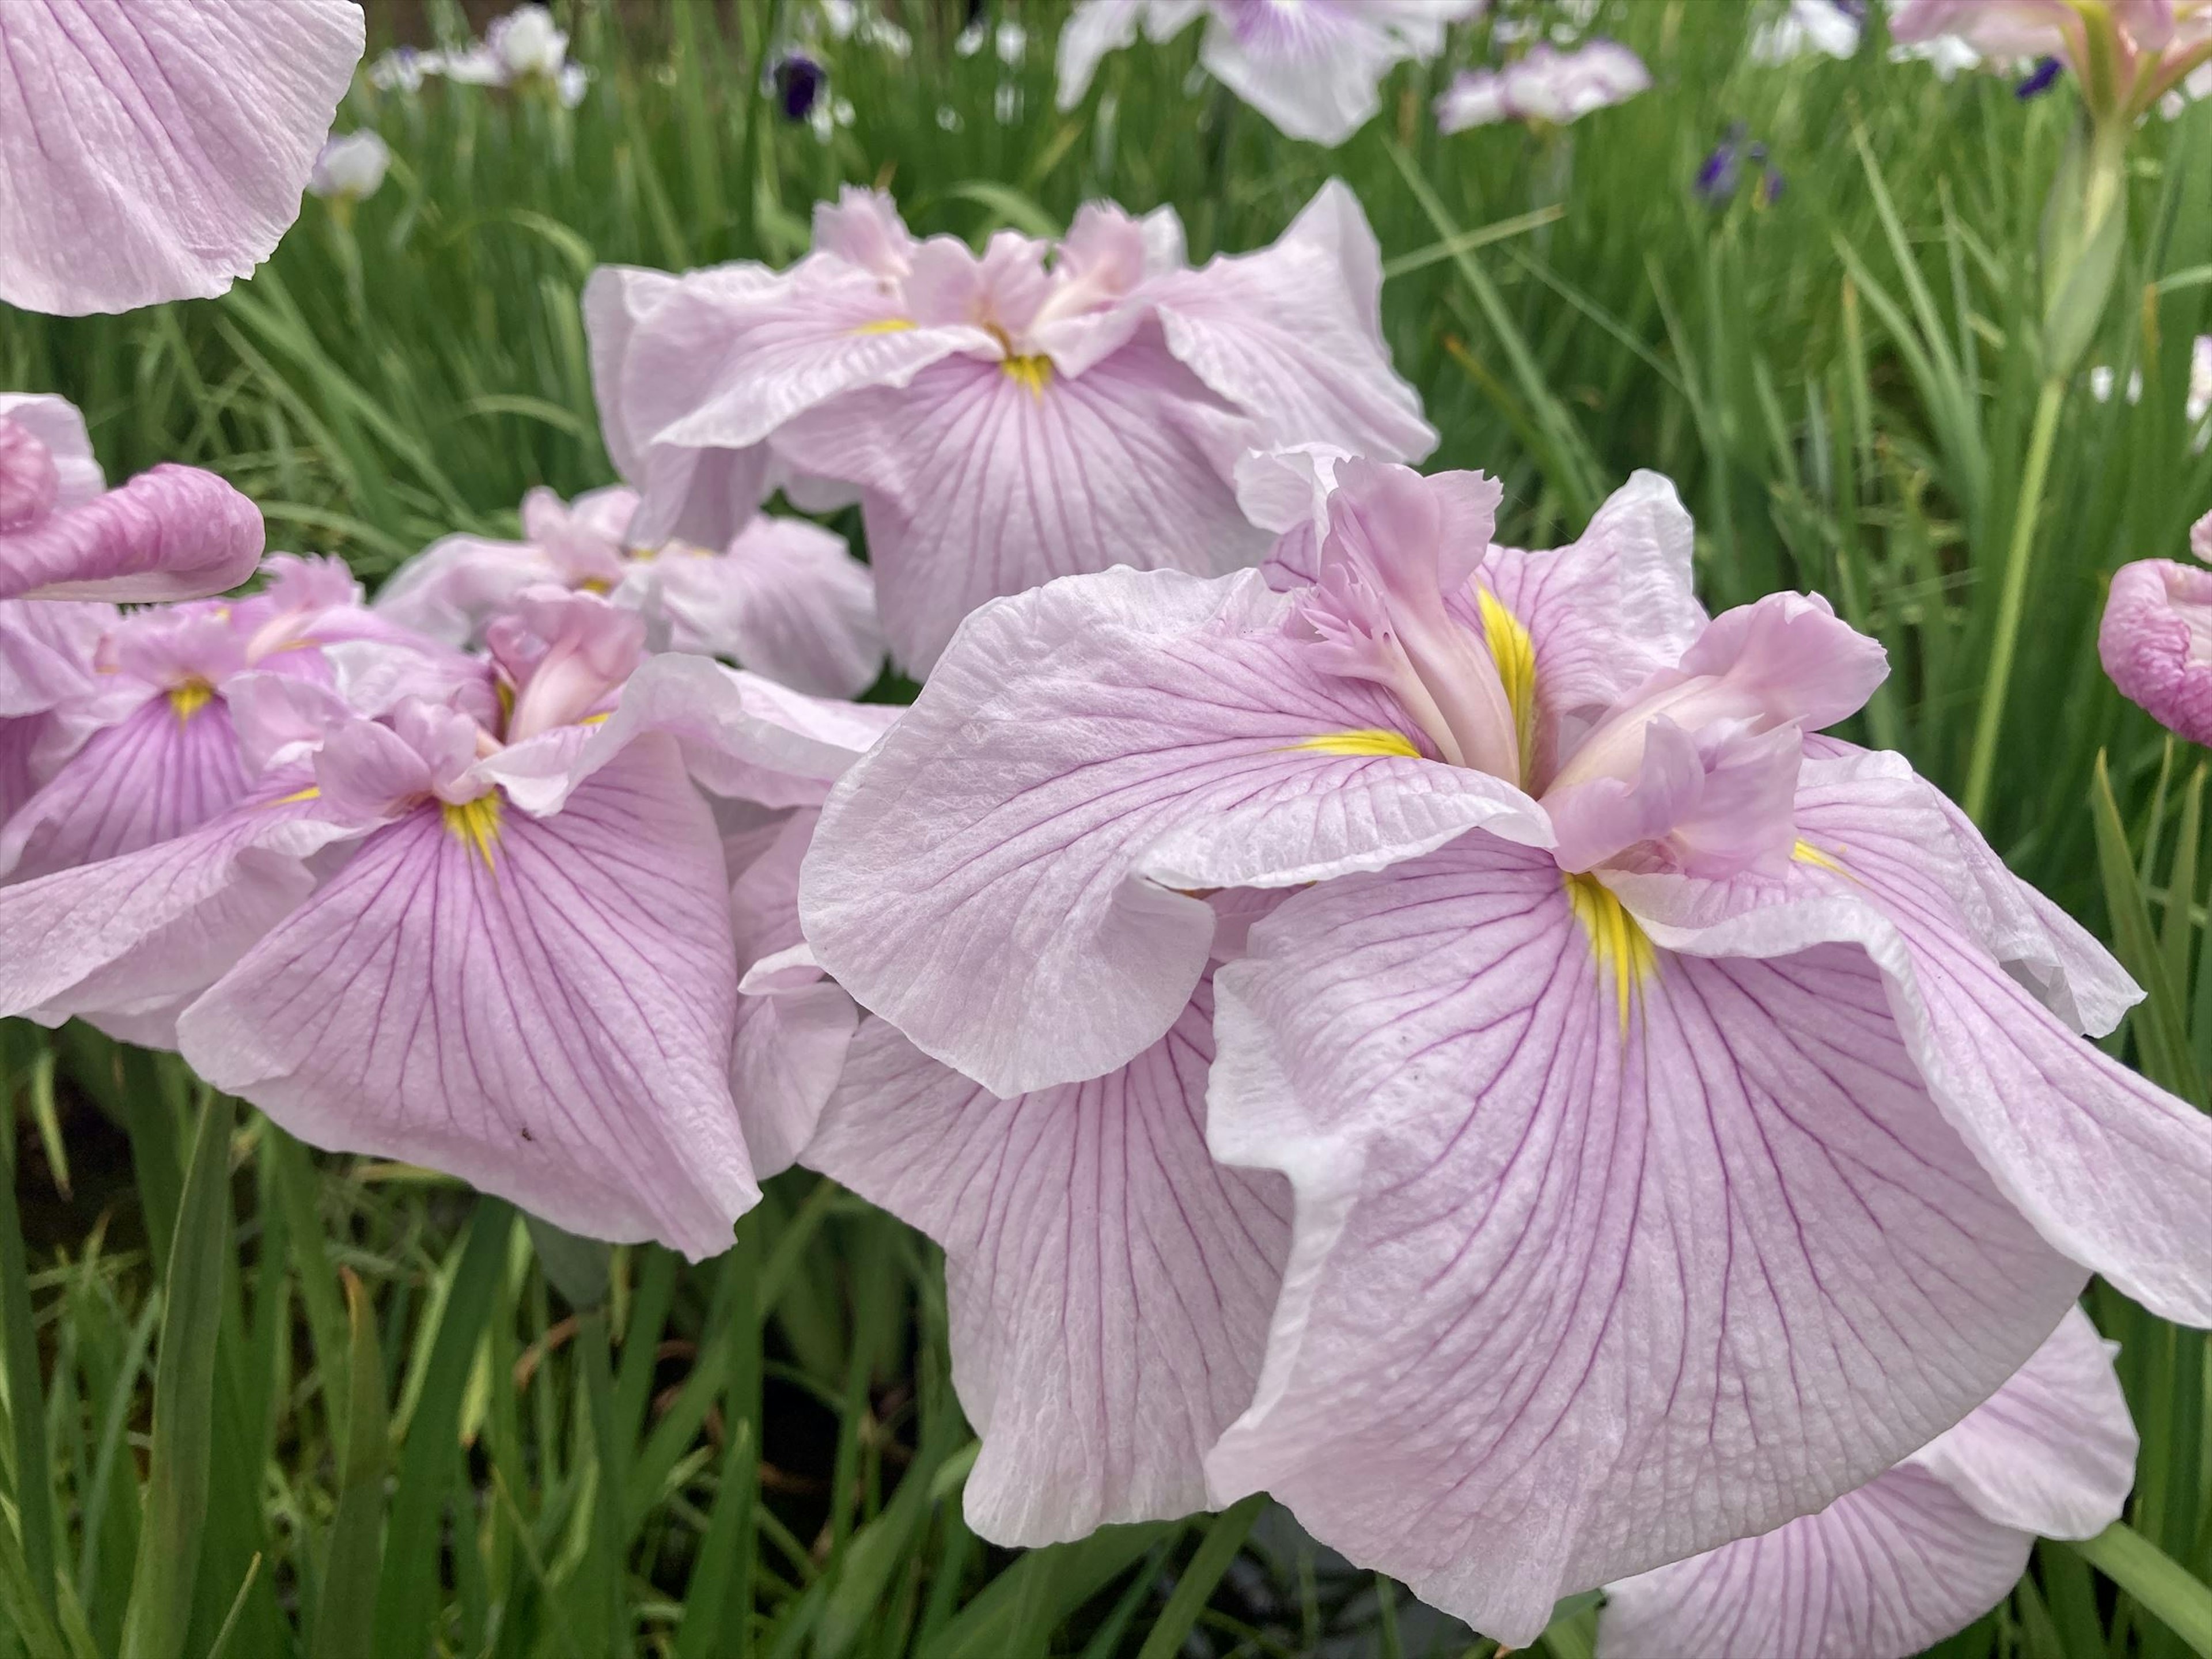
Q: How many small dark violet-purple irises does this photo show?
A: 3